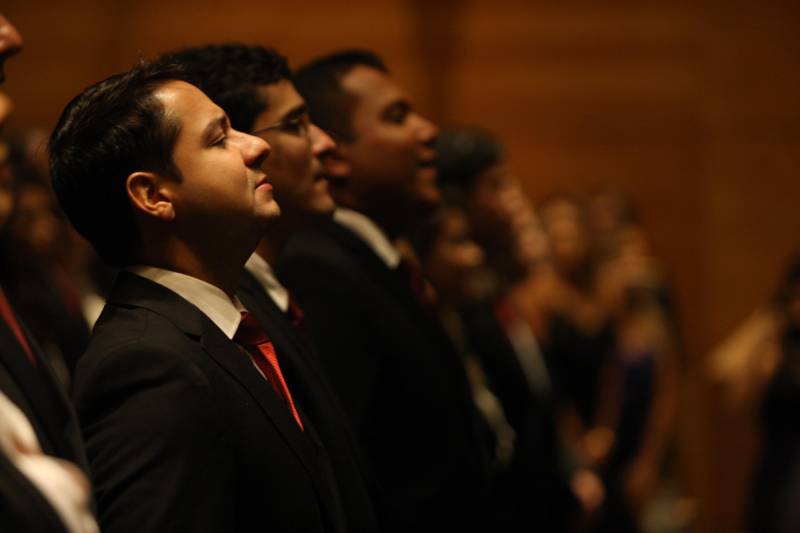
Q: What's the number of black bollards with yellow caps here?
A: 0